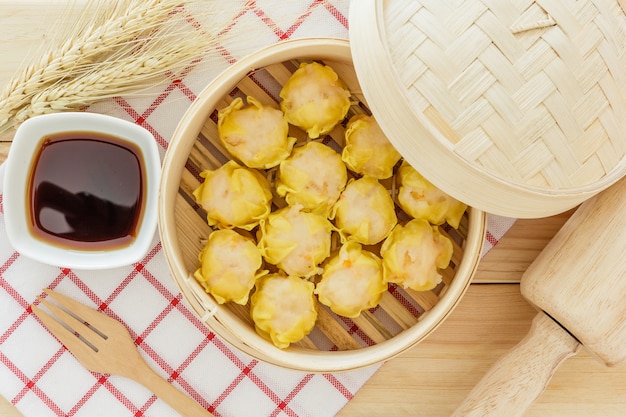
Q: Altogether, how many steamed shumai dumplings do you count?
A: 12